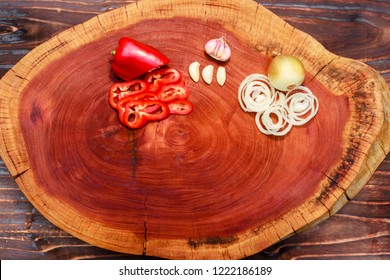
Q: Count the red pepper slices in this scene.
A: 6